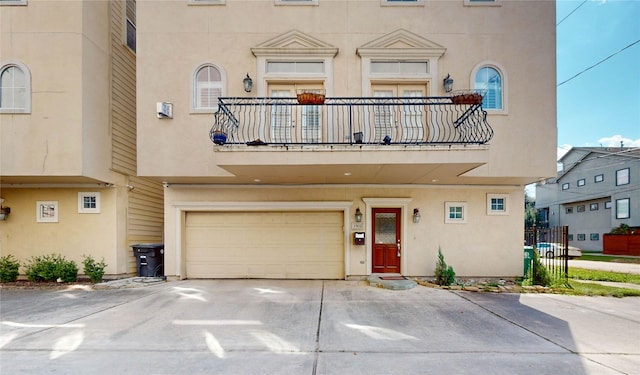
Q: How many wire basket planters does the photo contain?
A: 2